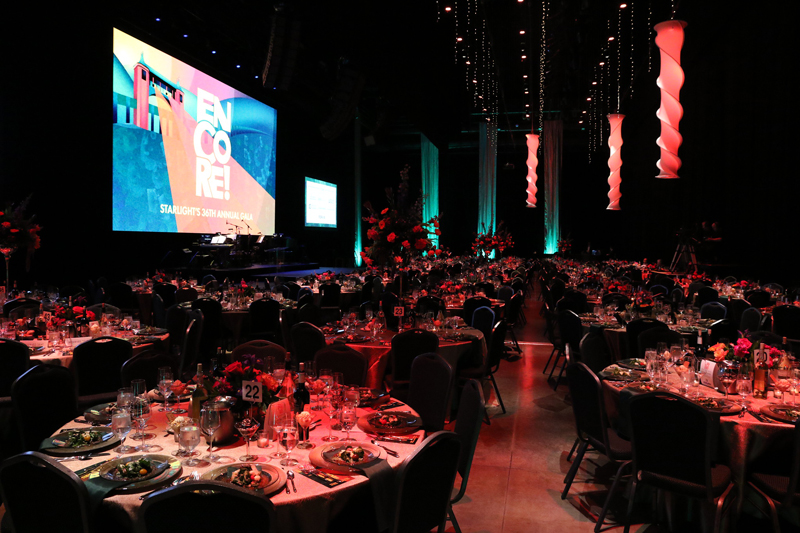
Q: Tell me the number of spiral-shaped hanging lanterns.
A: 3